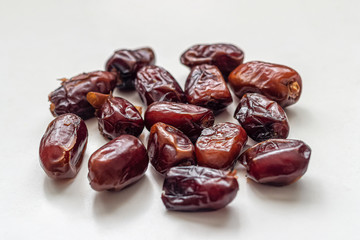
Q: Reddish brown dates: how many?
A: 15